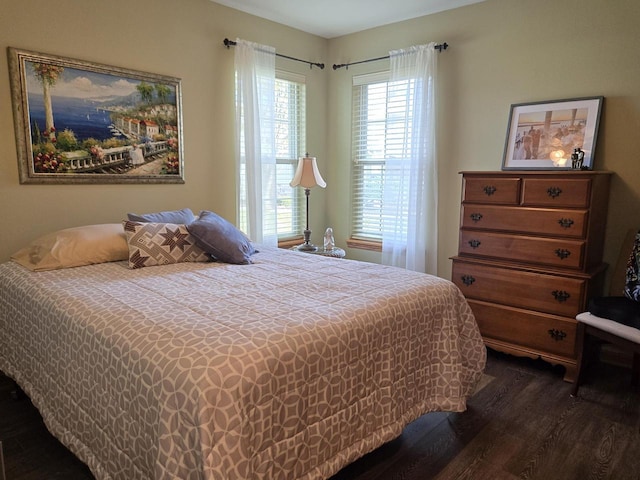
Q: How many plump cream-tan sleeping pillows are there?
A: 1